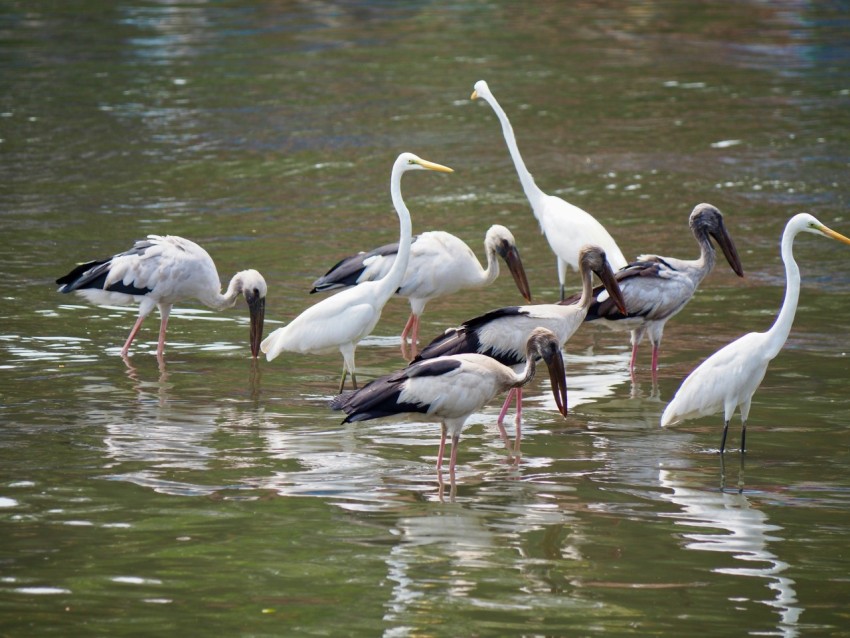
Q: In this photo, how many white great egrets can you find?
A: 3